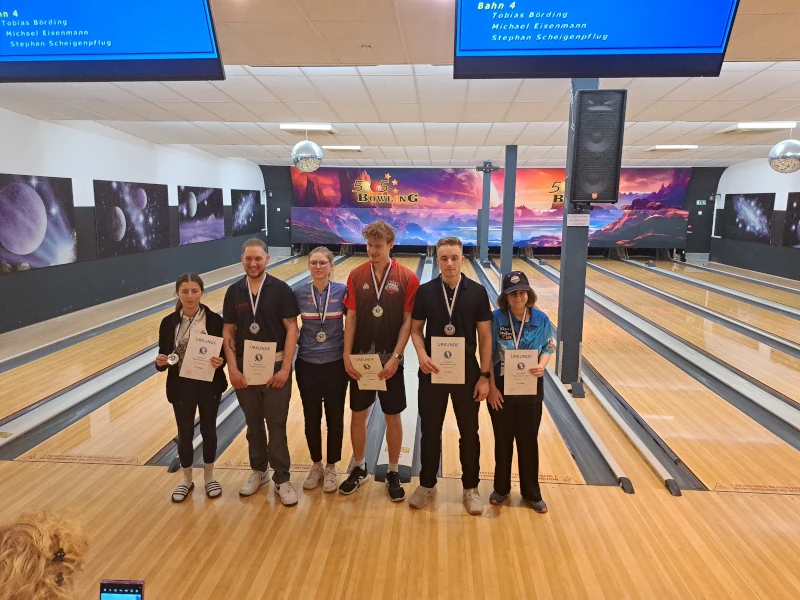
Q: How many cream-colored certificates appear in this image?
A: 5